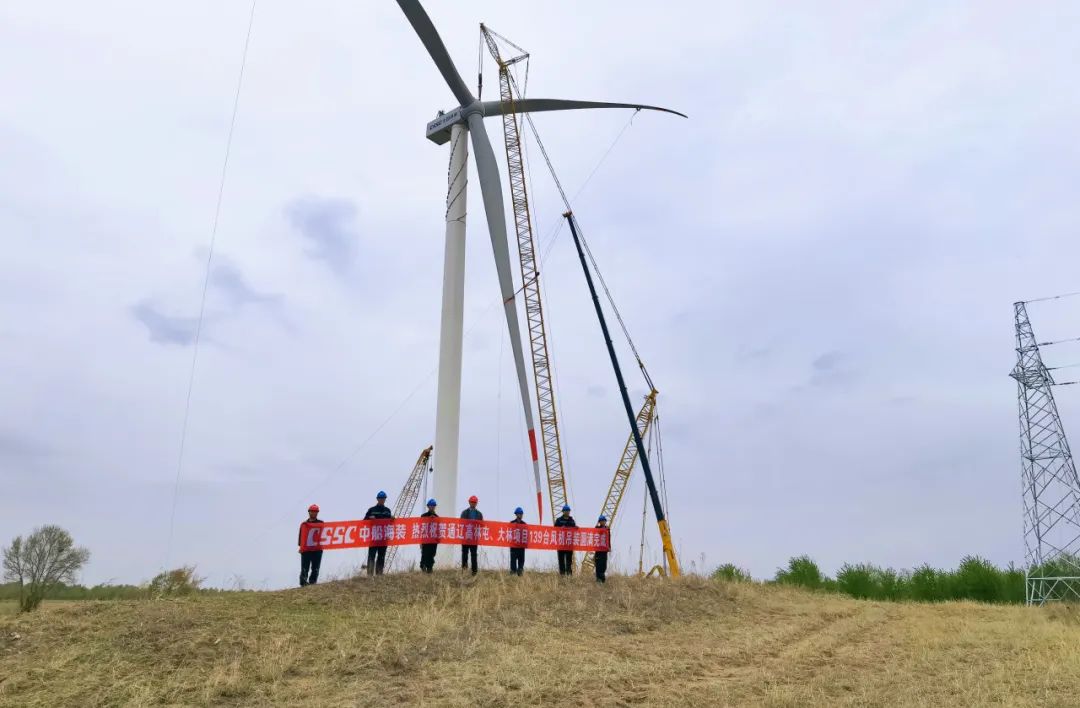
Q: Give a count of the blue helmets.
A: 5